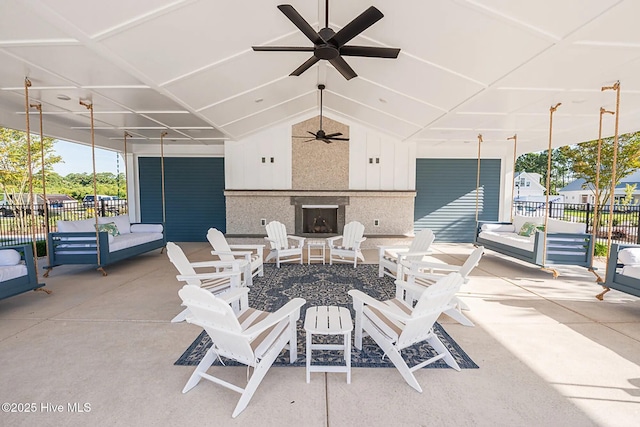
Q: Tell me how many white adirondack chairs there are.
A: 8